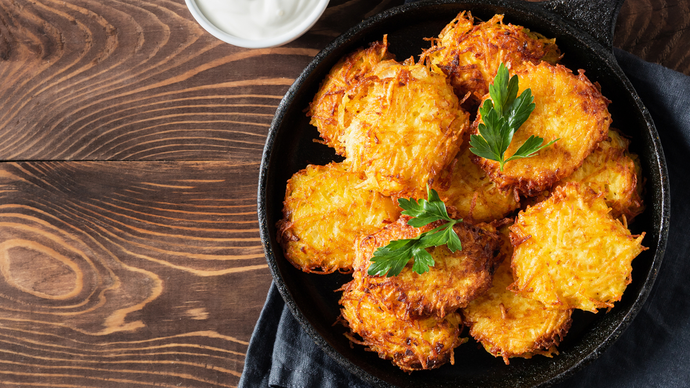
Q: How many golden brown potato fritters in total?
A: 11